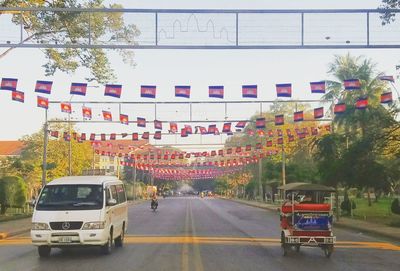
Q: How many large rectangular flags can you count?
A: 12